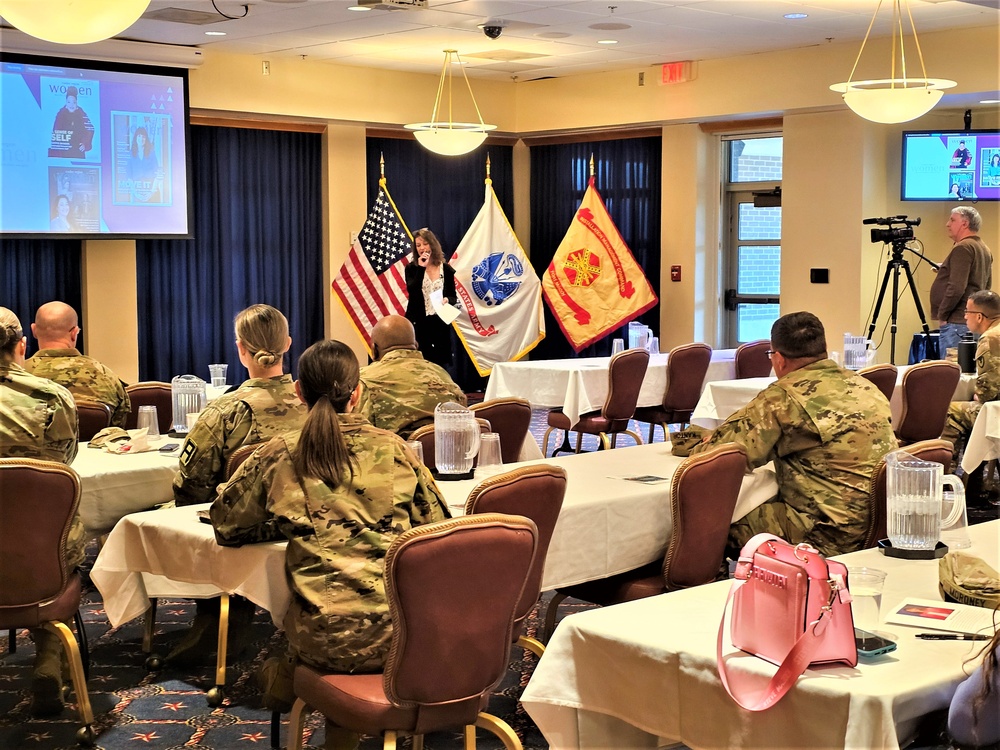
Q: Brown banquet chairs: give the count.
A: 15